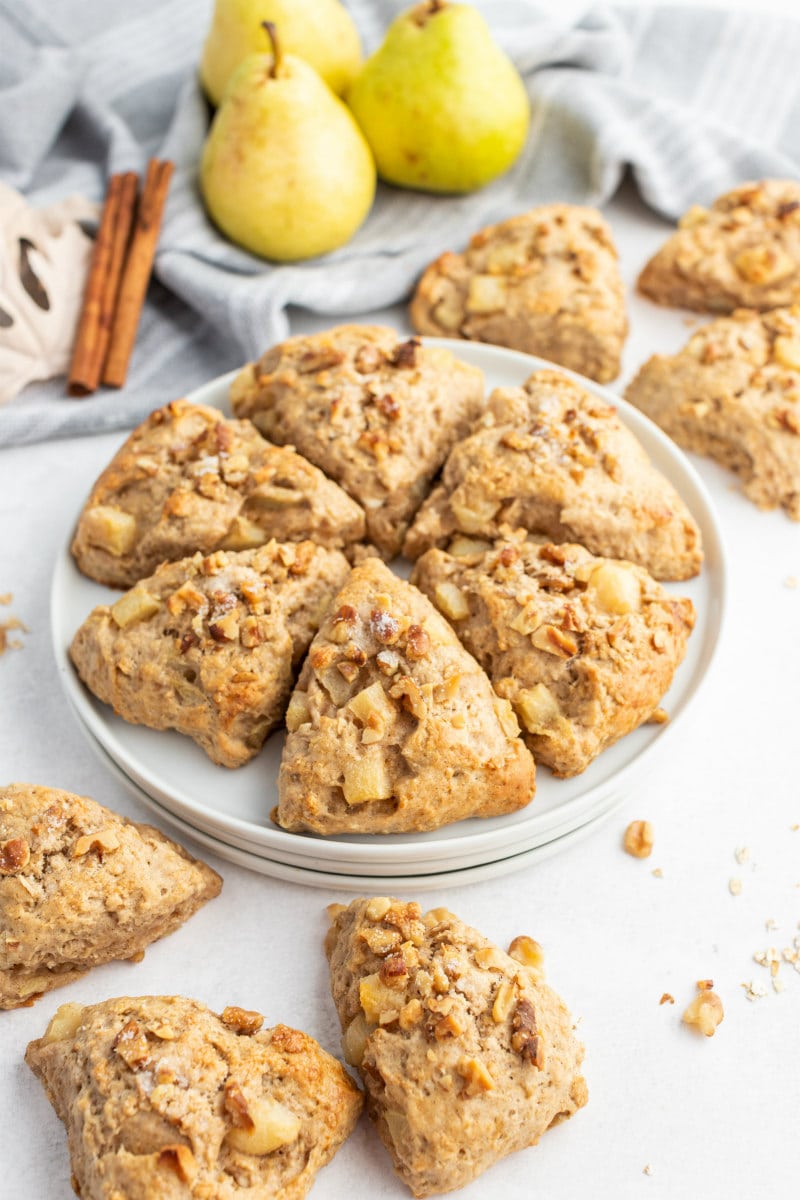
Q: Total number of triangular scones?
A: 12